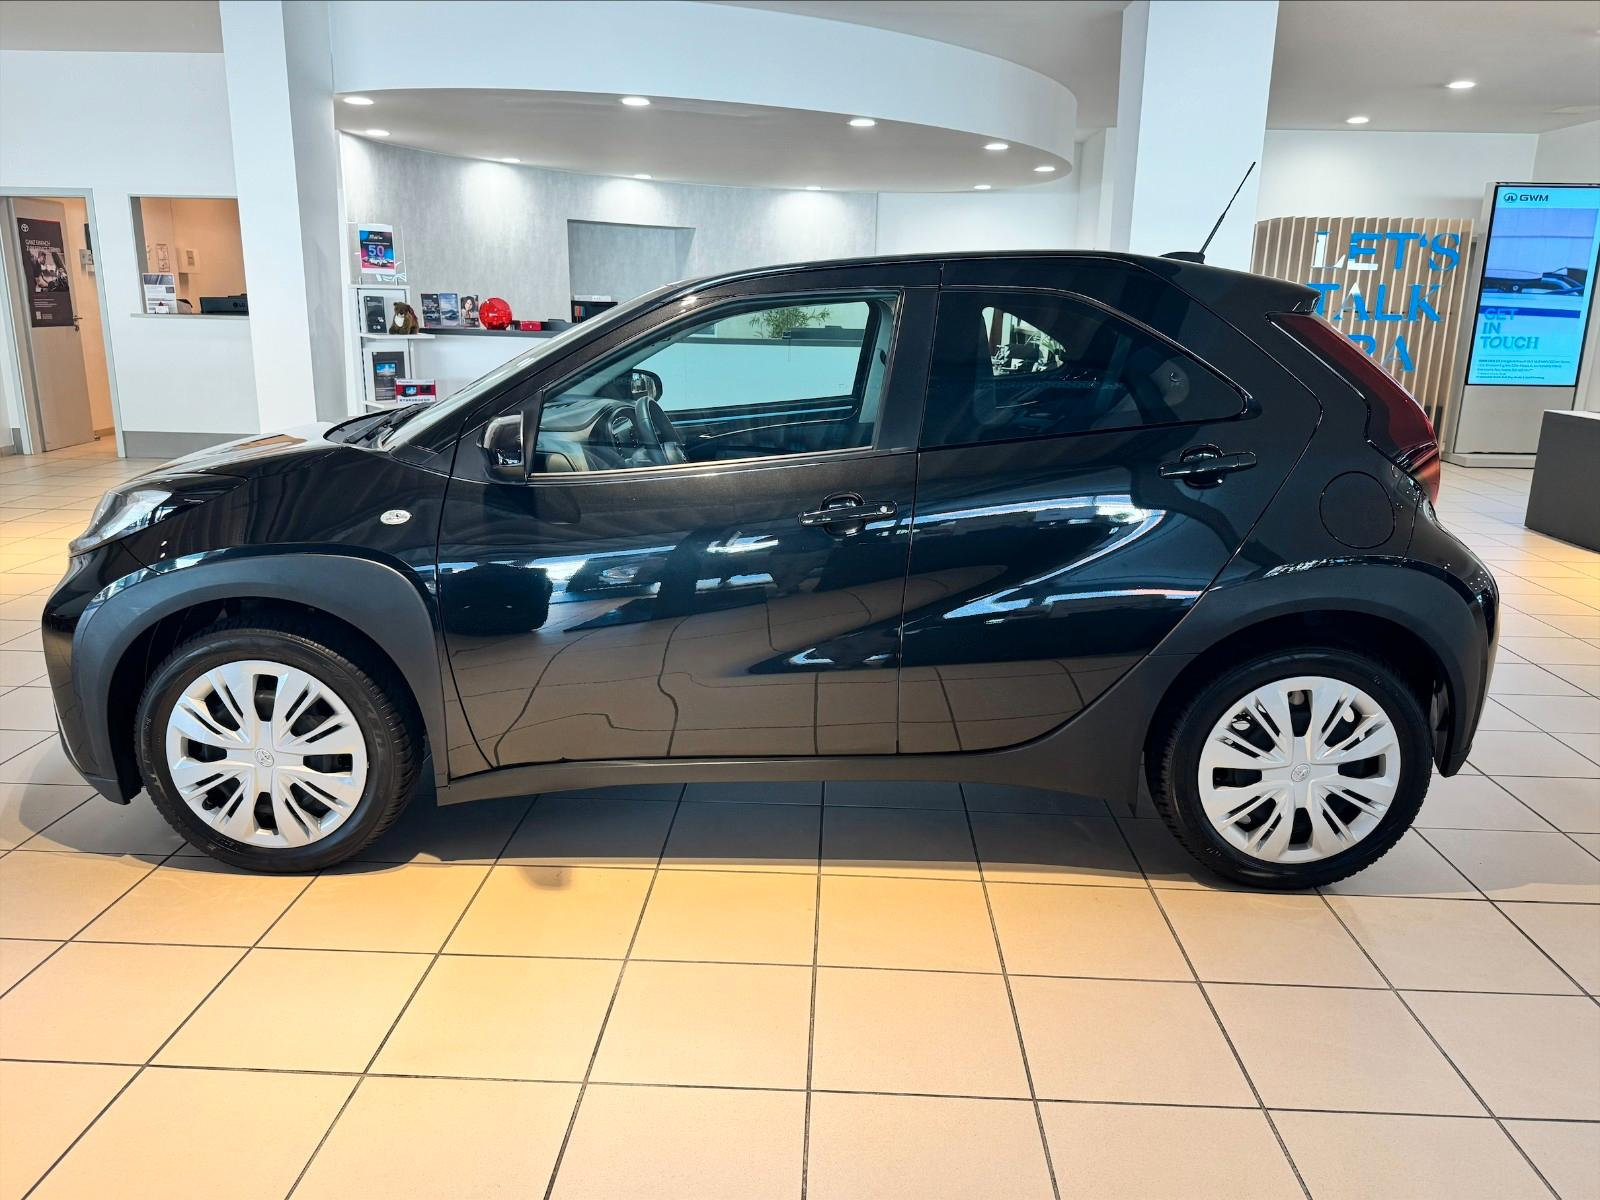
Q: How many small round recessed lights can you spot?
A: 12